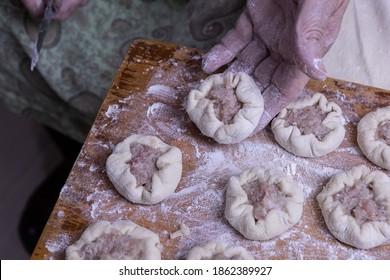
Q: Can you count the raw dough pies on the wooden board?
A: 8